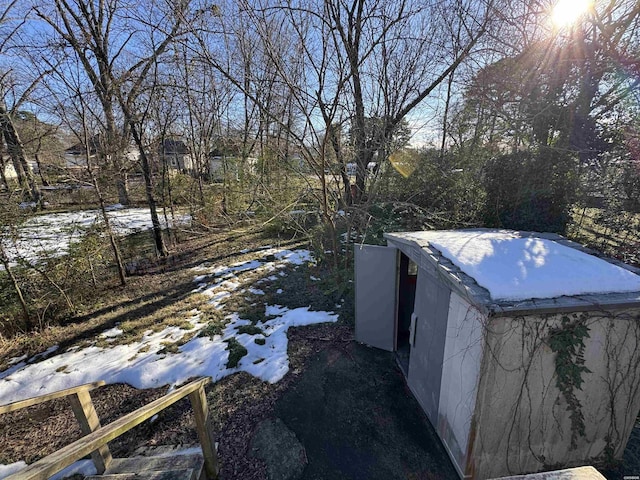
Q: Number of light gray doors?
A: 2